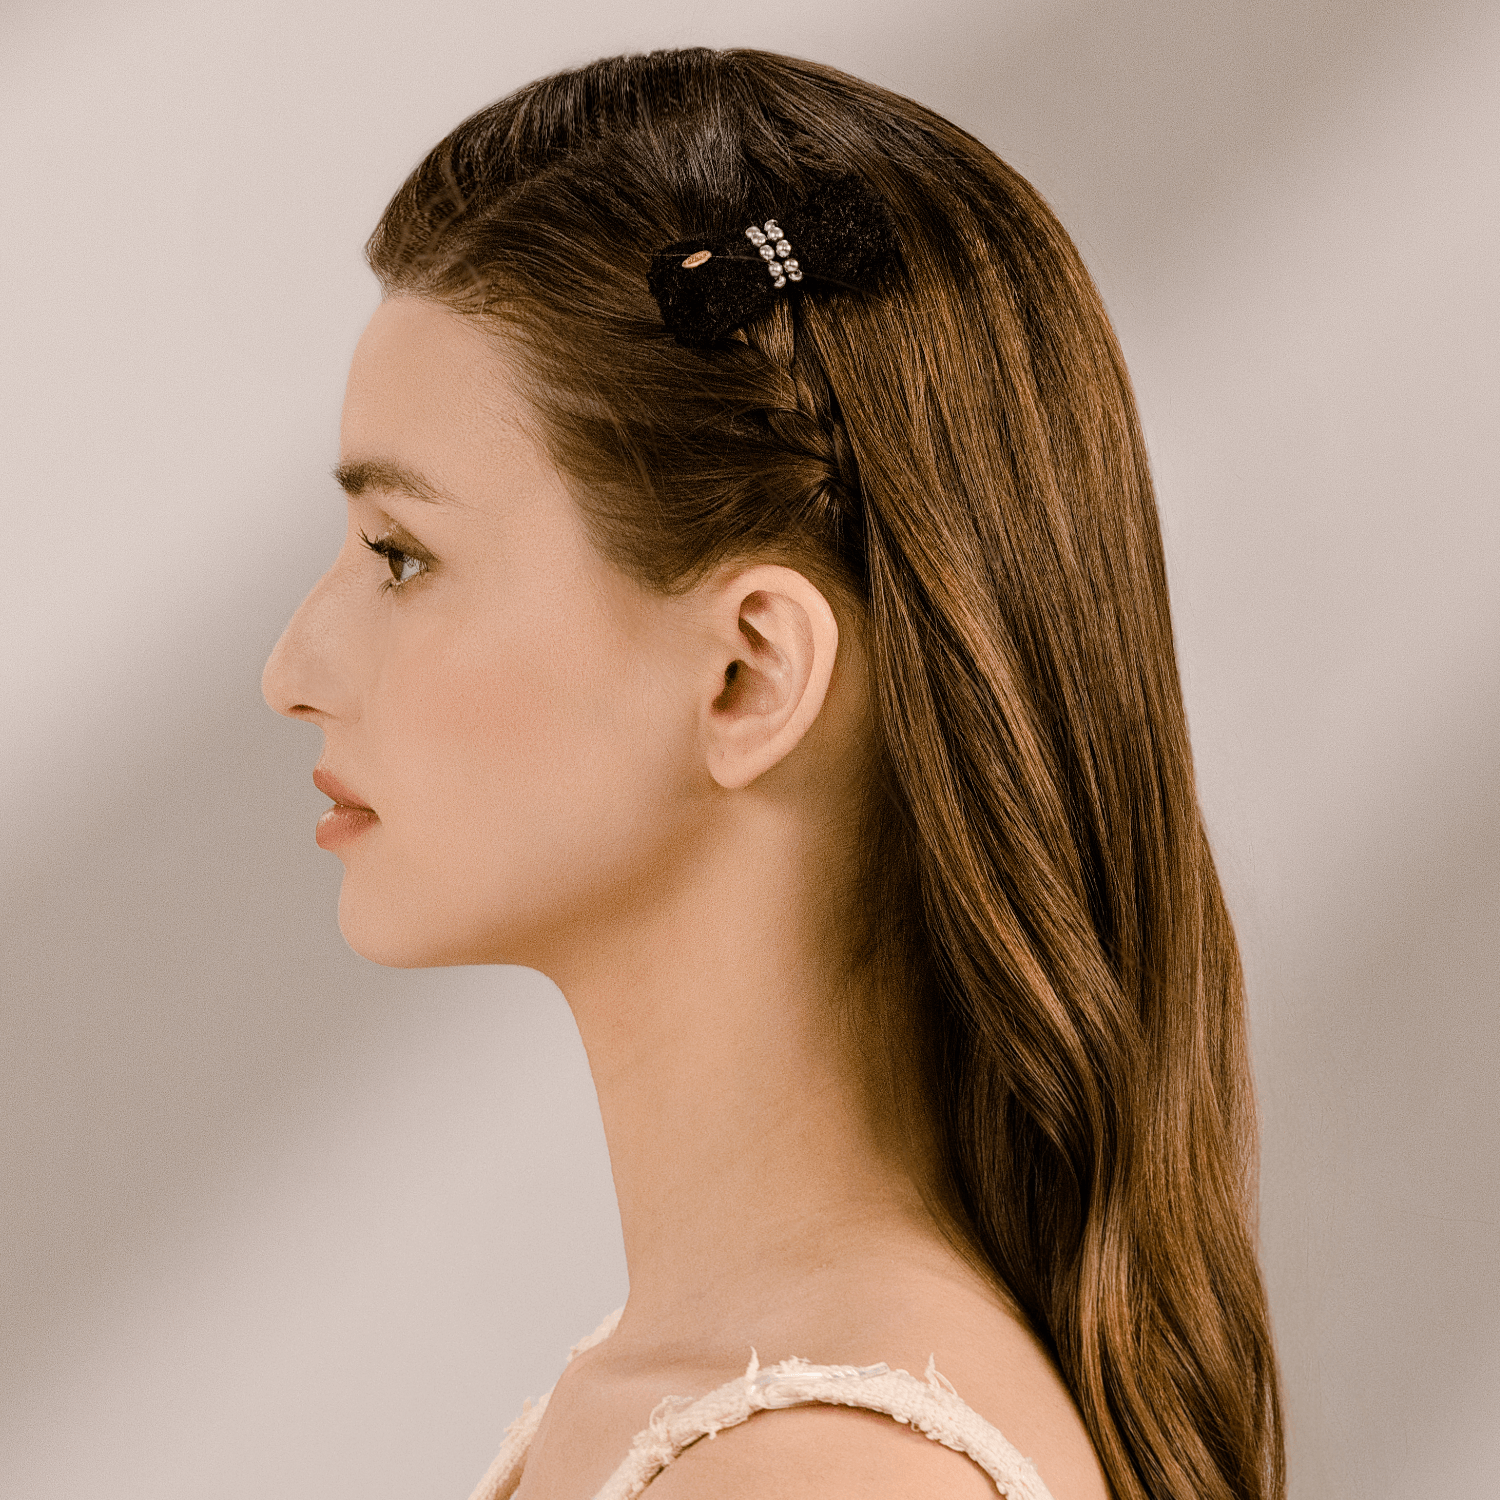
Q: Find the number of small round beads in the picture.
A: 10